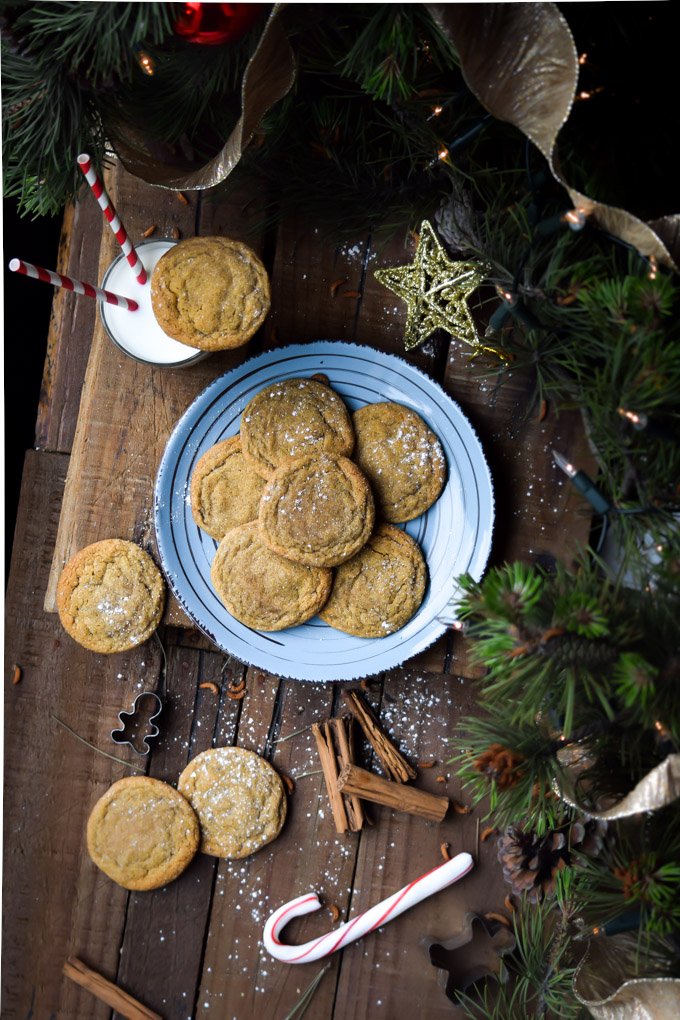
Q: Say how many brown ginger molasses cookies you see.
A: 10